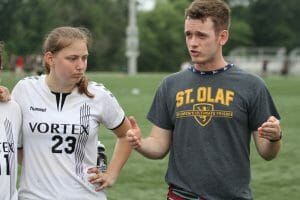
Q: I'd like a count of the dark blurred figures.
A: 2